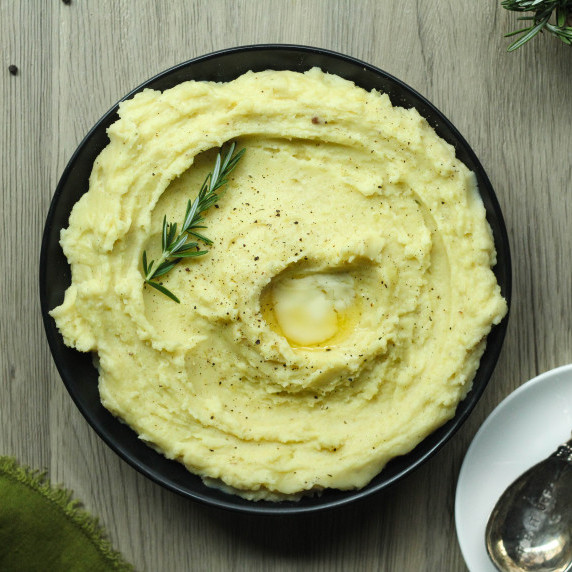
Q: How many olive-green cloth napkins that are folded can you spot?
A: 1